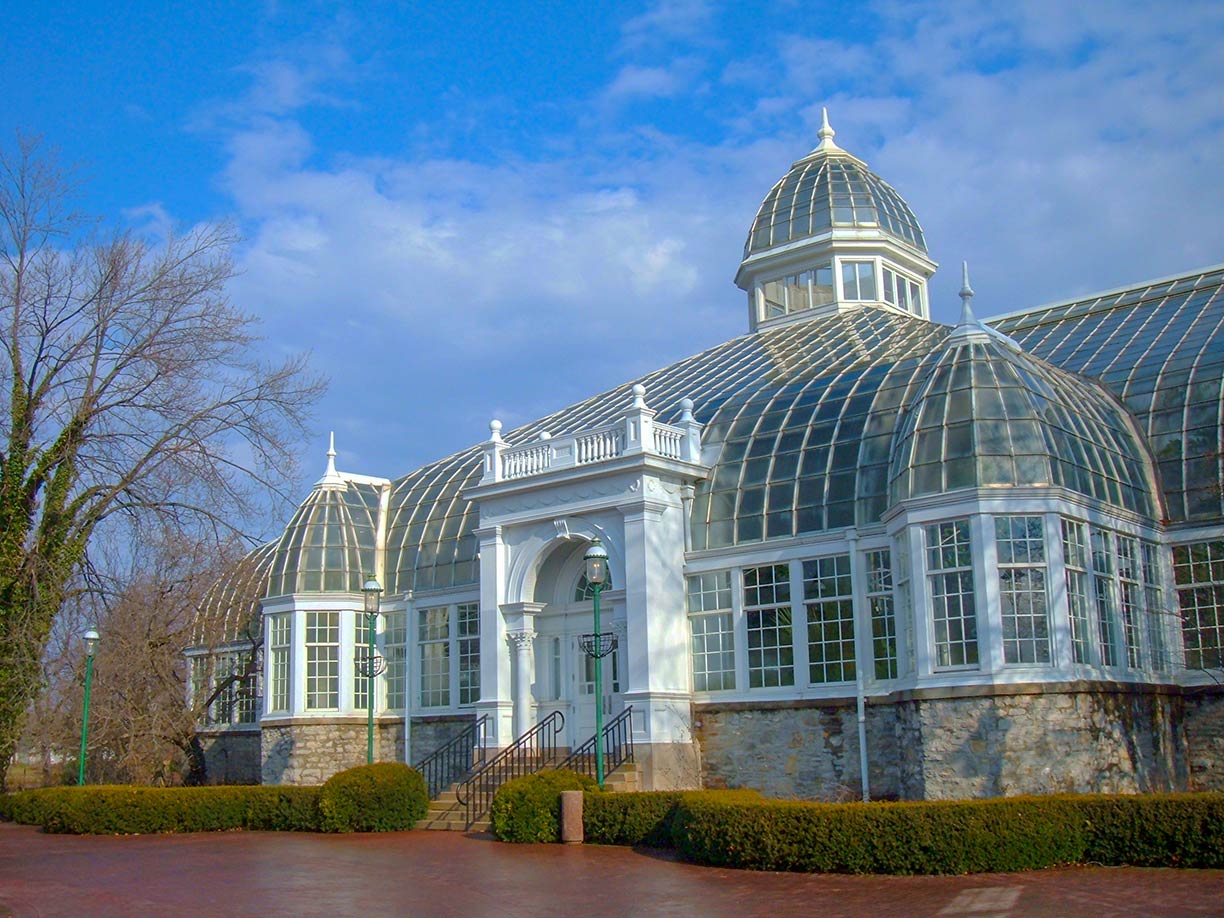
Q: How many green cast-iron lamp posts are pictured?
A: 3